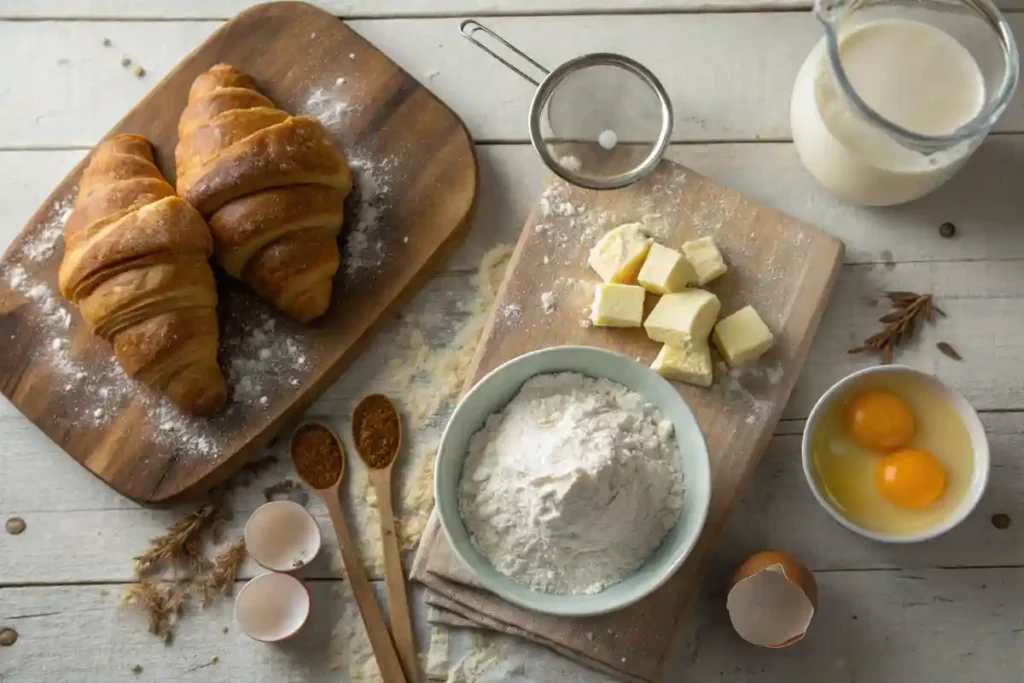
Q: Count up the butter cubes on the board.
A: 7